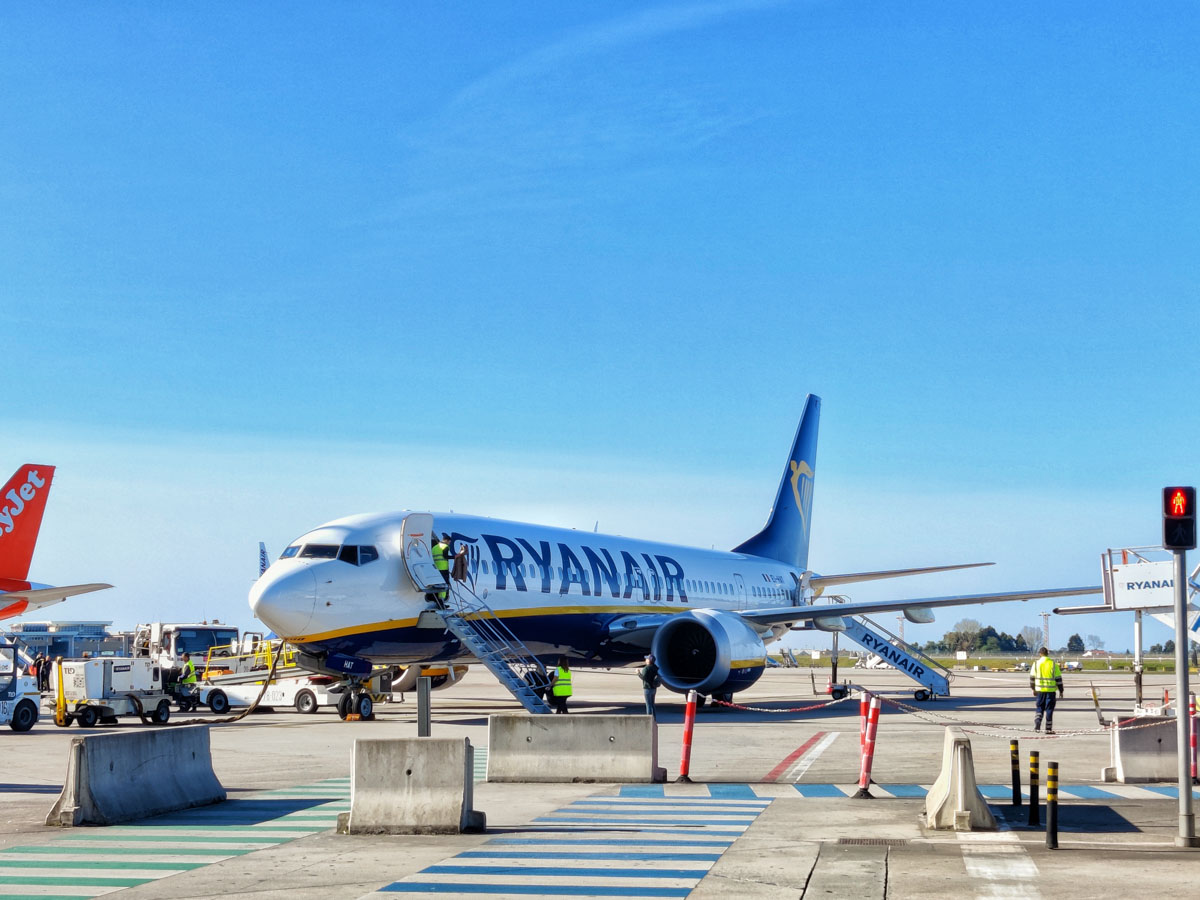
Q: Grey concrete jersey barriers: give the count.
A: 5